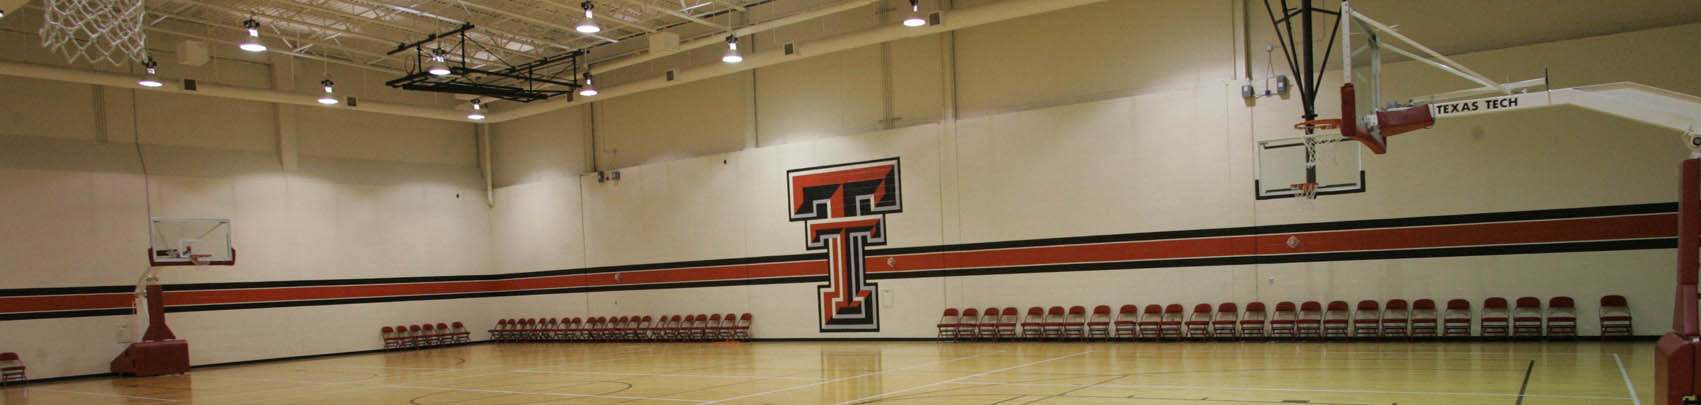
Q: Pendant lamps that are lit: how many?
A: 9